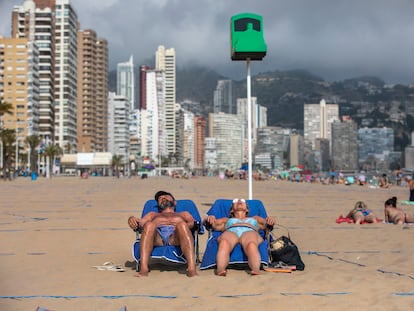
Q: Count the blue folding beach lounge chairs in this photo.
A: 2